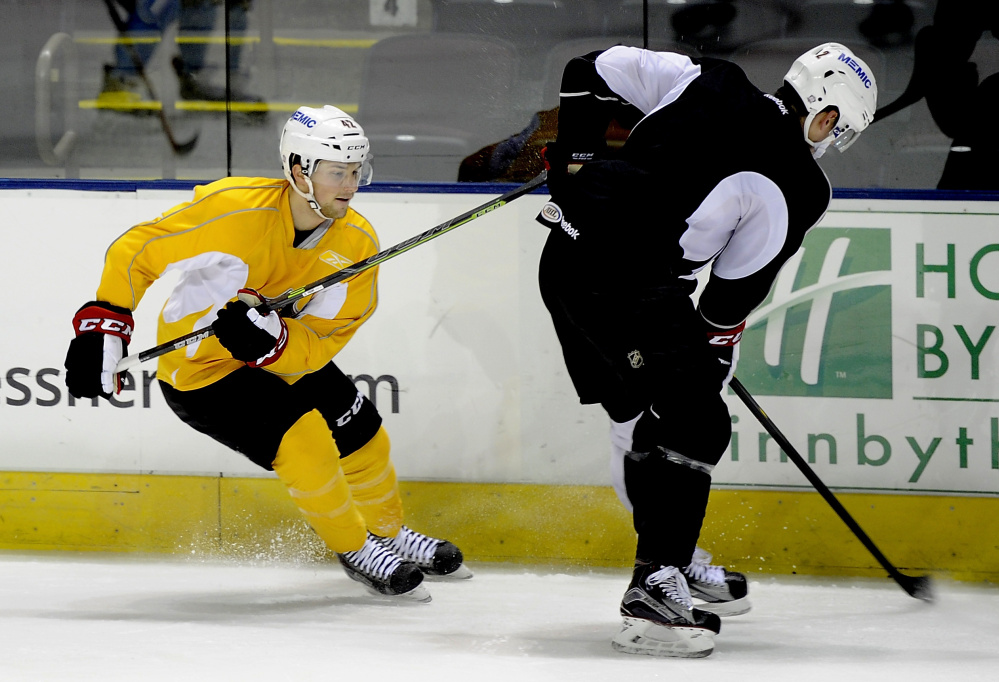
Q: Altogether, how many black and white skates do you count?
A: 4